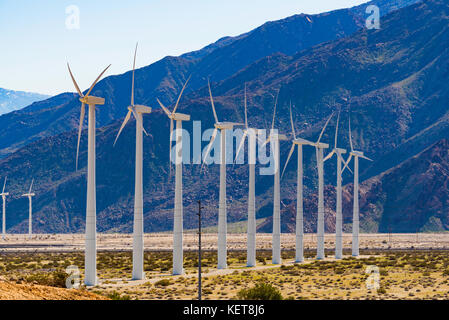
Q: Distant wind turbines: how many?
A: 2